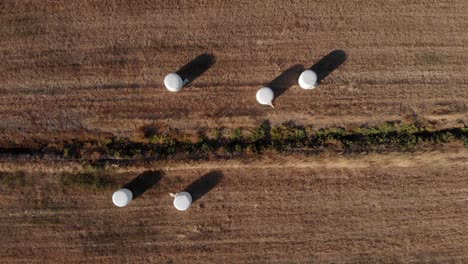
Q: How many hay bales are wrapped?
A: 5